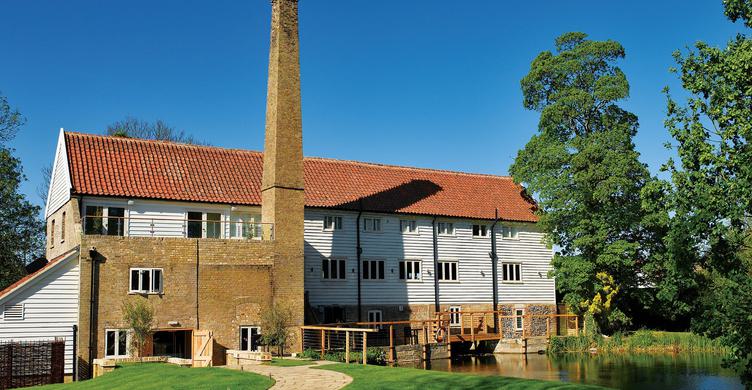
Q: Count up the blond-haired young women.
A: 0